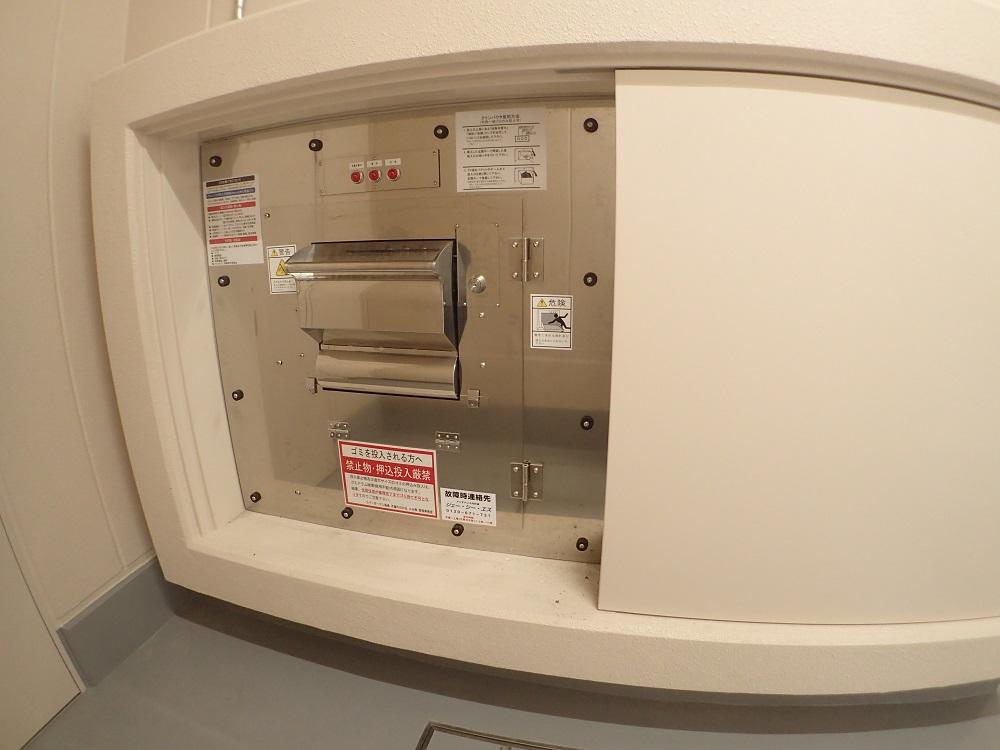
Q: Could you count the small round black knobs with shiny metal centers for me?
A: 12